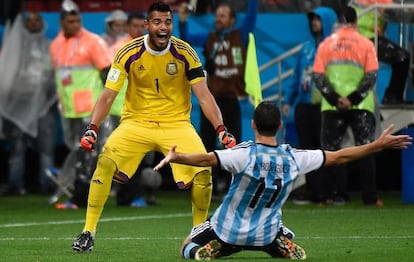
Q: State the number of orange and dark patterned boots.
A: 2